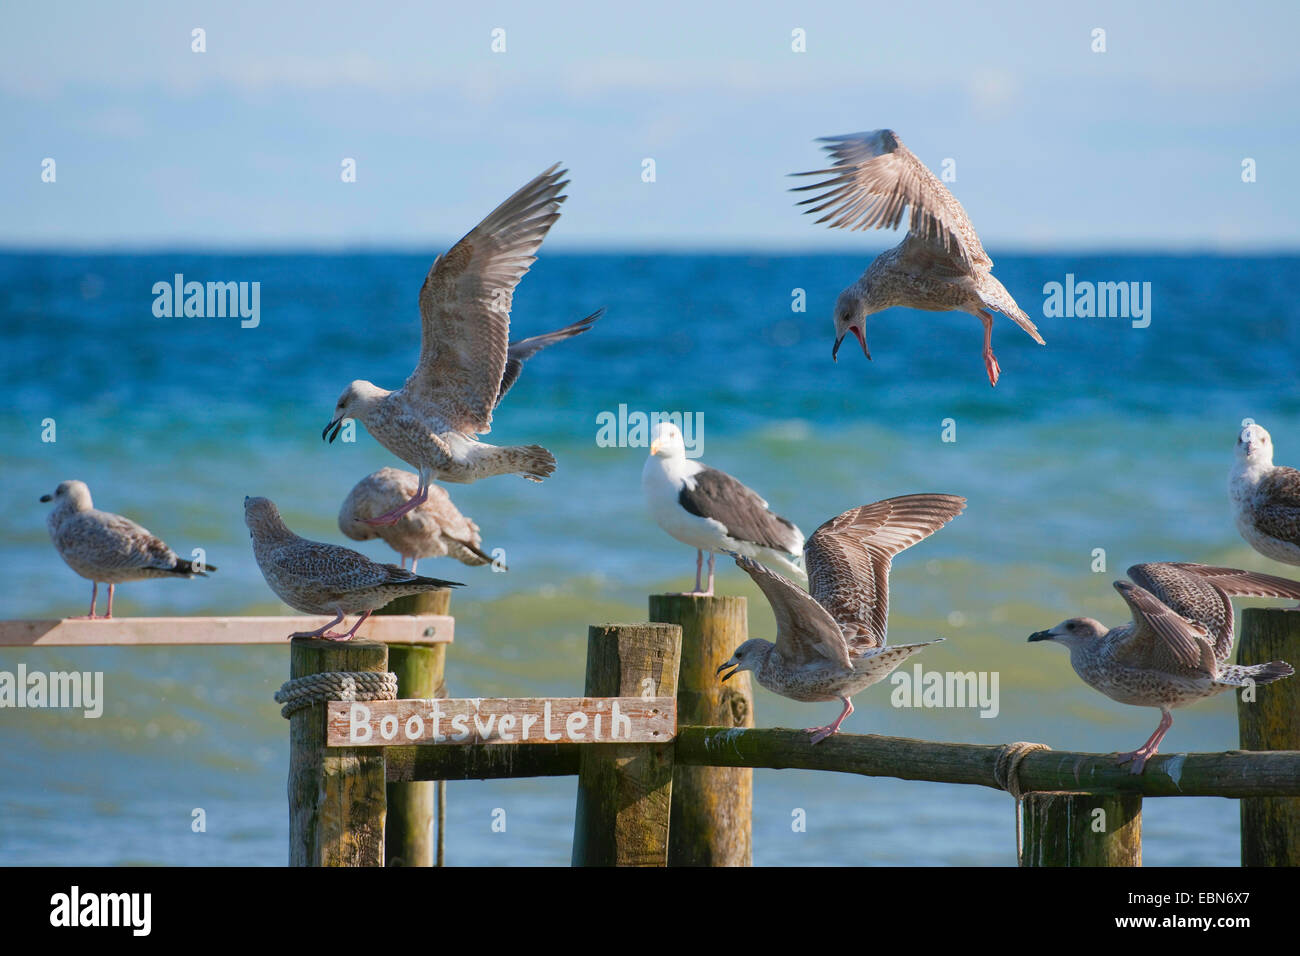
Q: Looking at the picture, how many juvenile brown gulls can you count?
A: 8